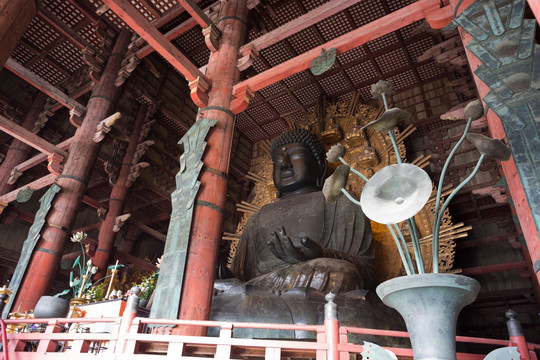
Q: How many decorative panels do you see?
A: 3